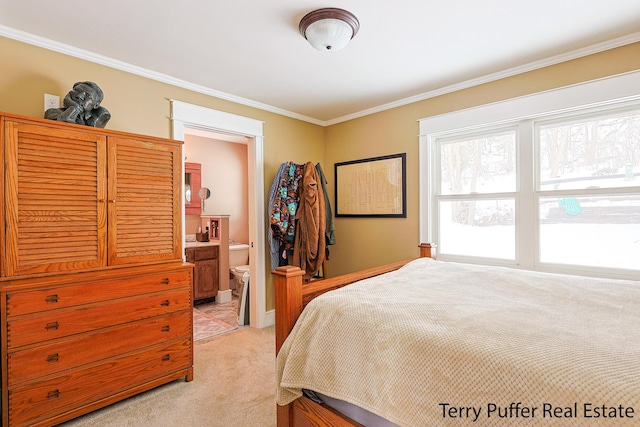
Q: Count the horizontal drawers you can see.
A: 4